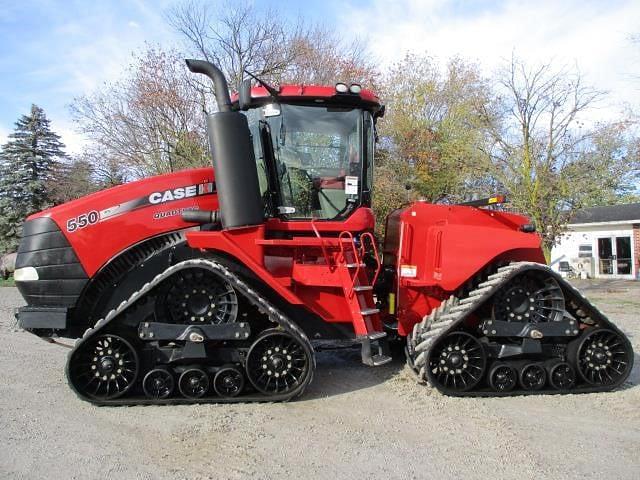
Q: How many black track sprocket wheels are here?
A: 12